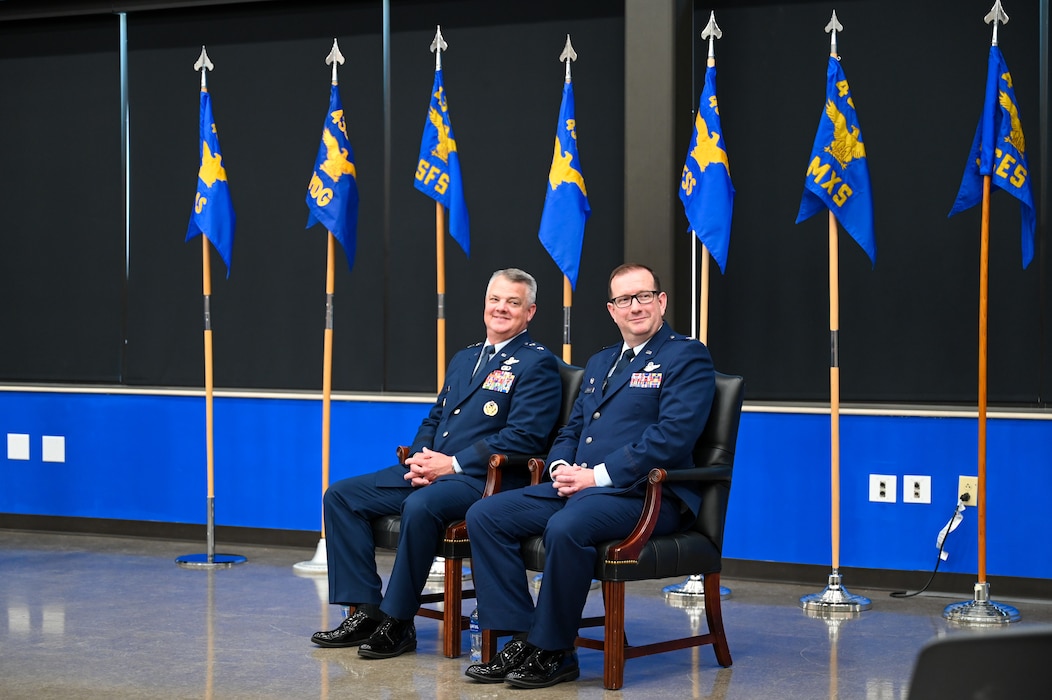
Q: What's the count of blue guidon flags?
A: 7